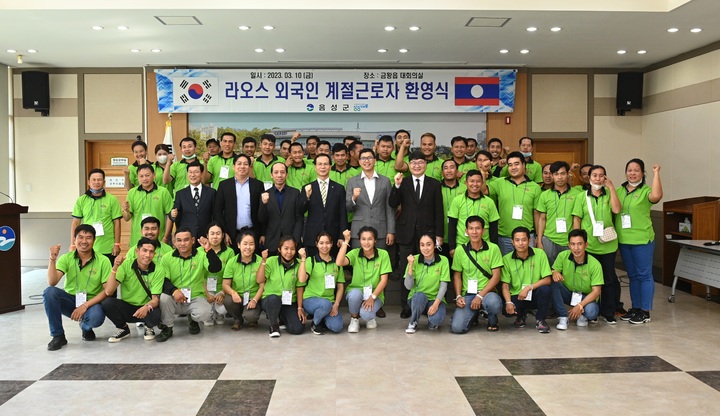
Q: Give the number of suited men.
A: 6